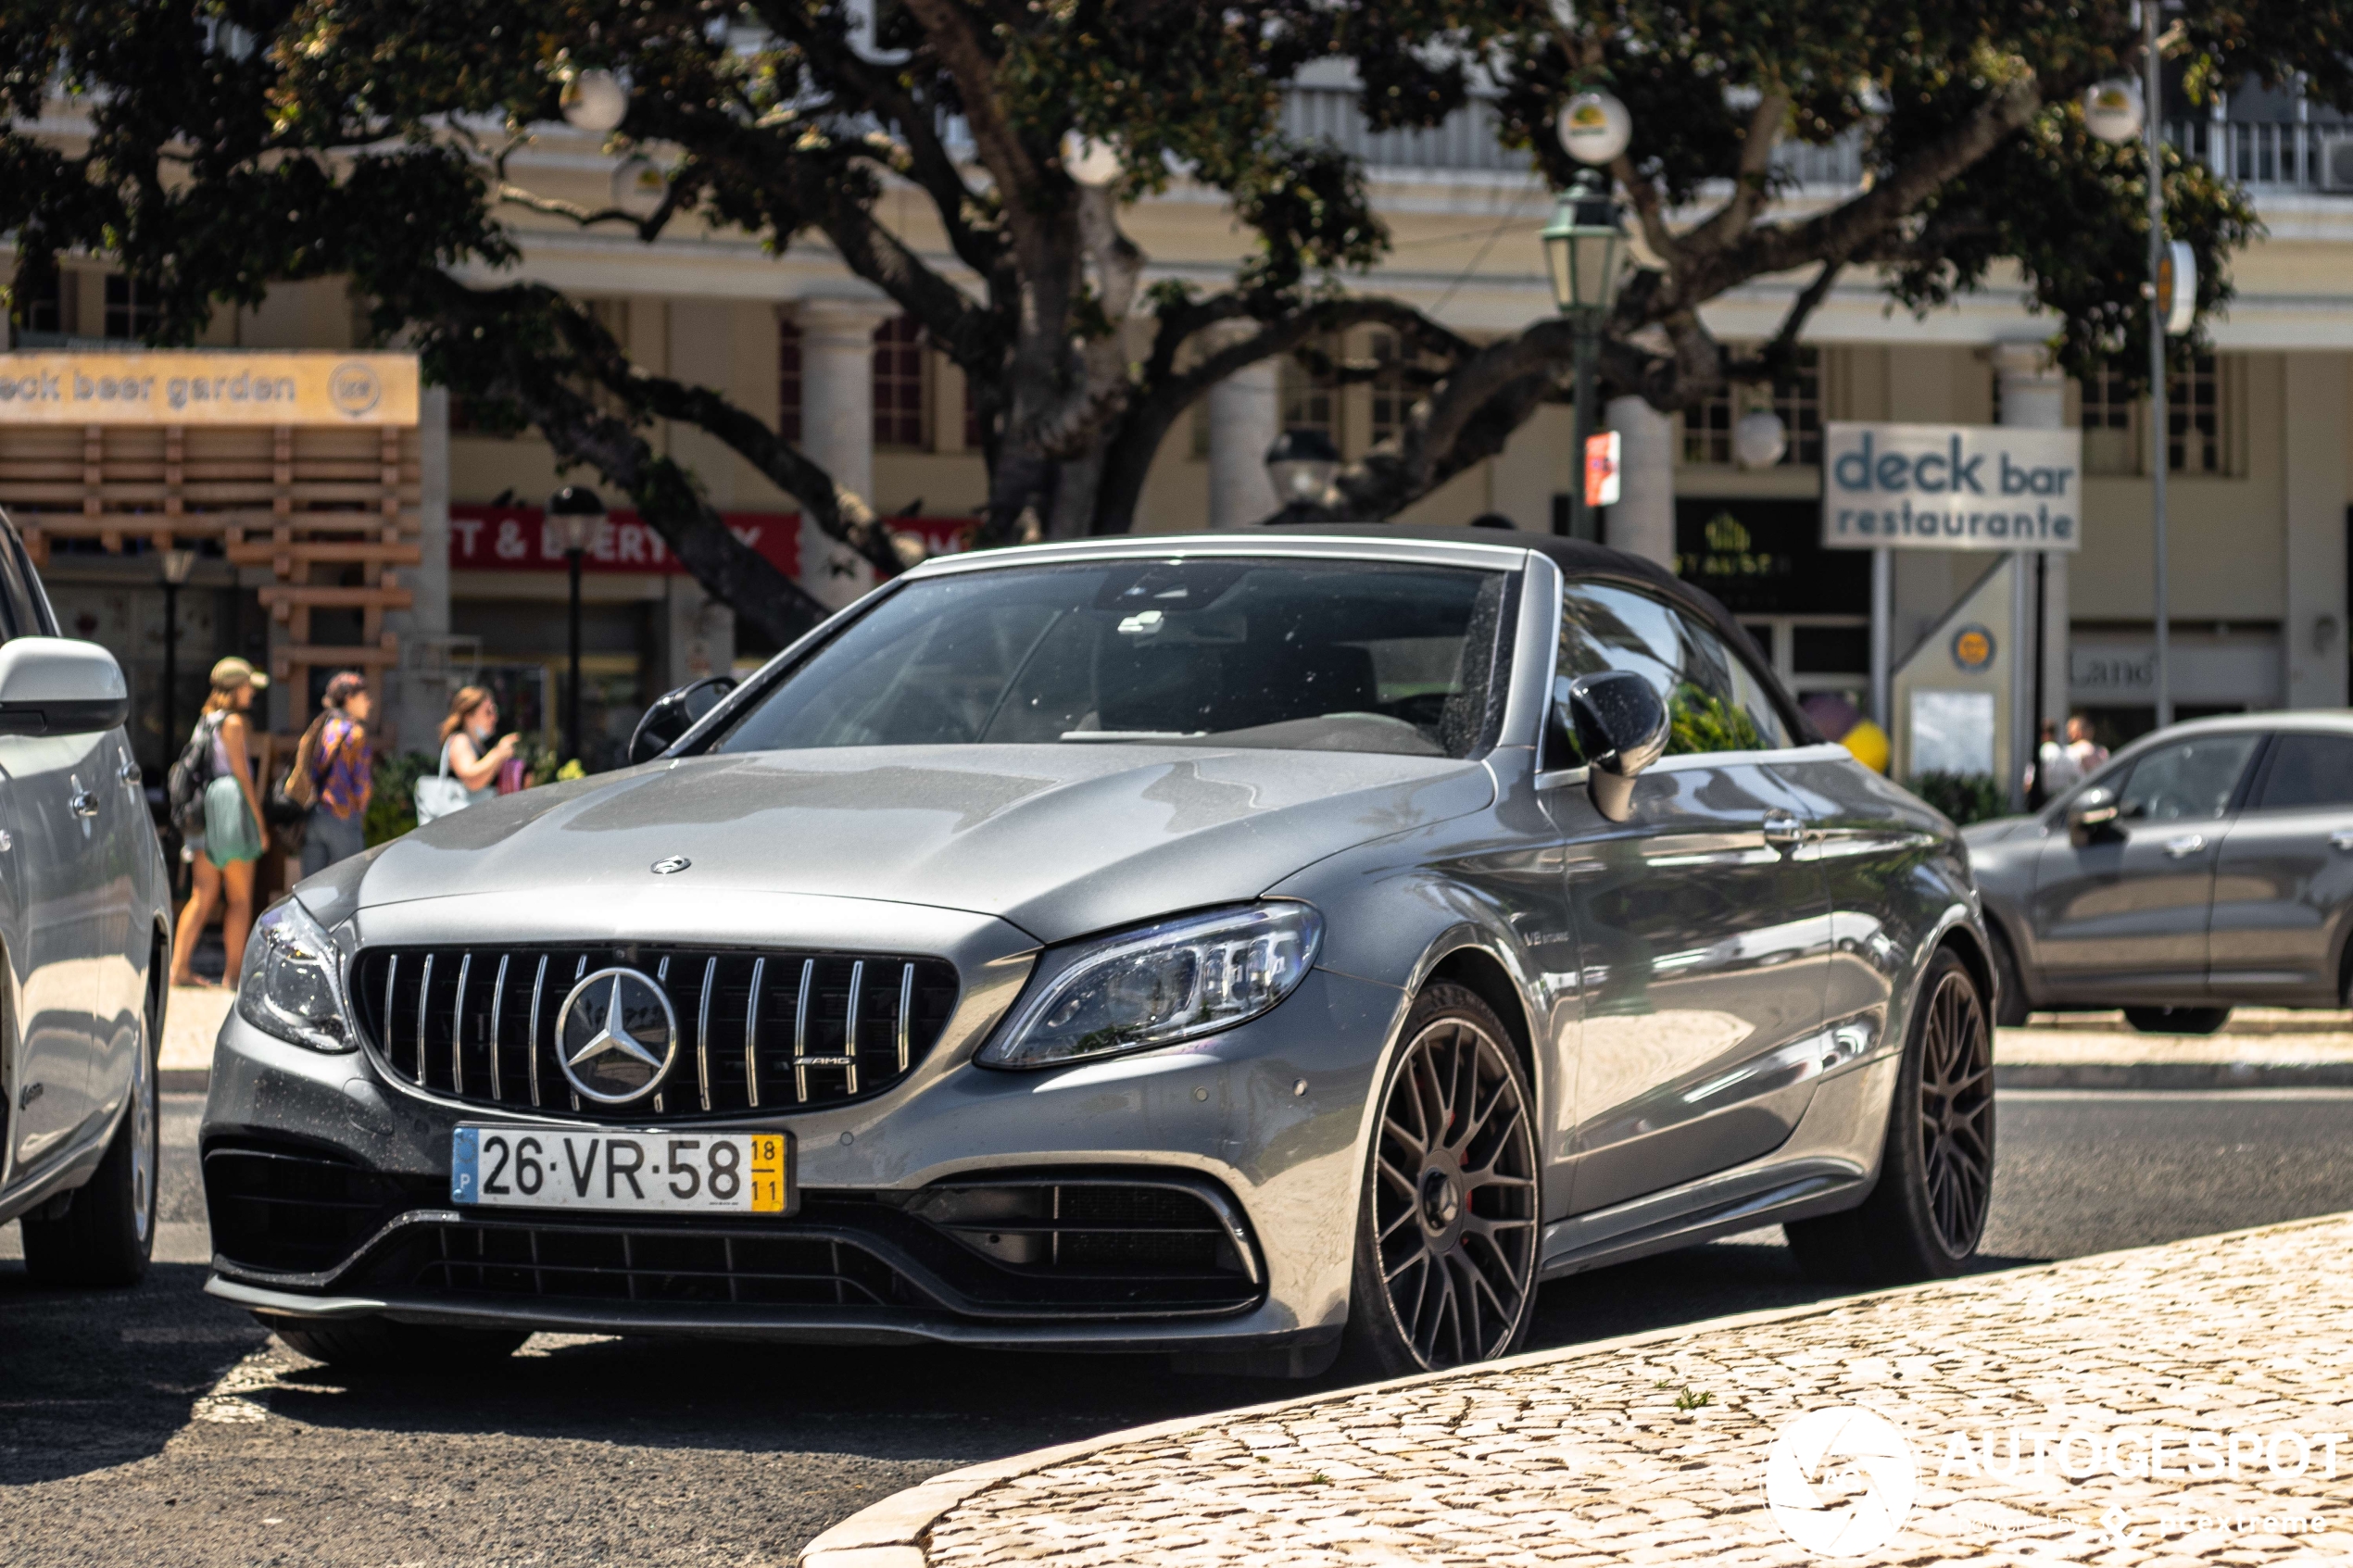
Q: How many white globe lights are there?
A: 6